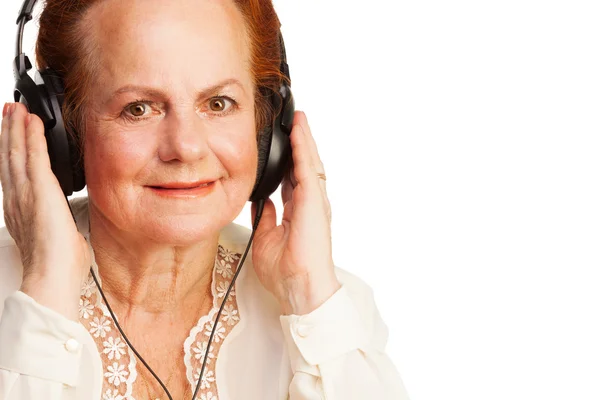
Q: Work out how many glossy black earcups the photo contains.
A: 2